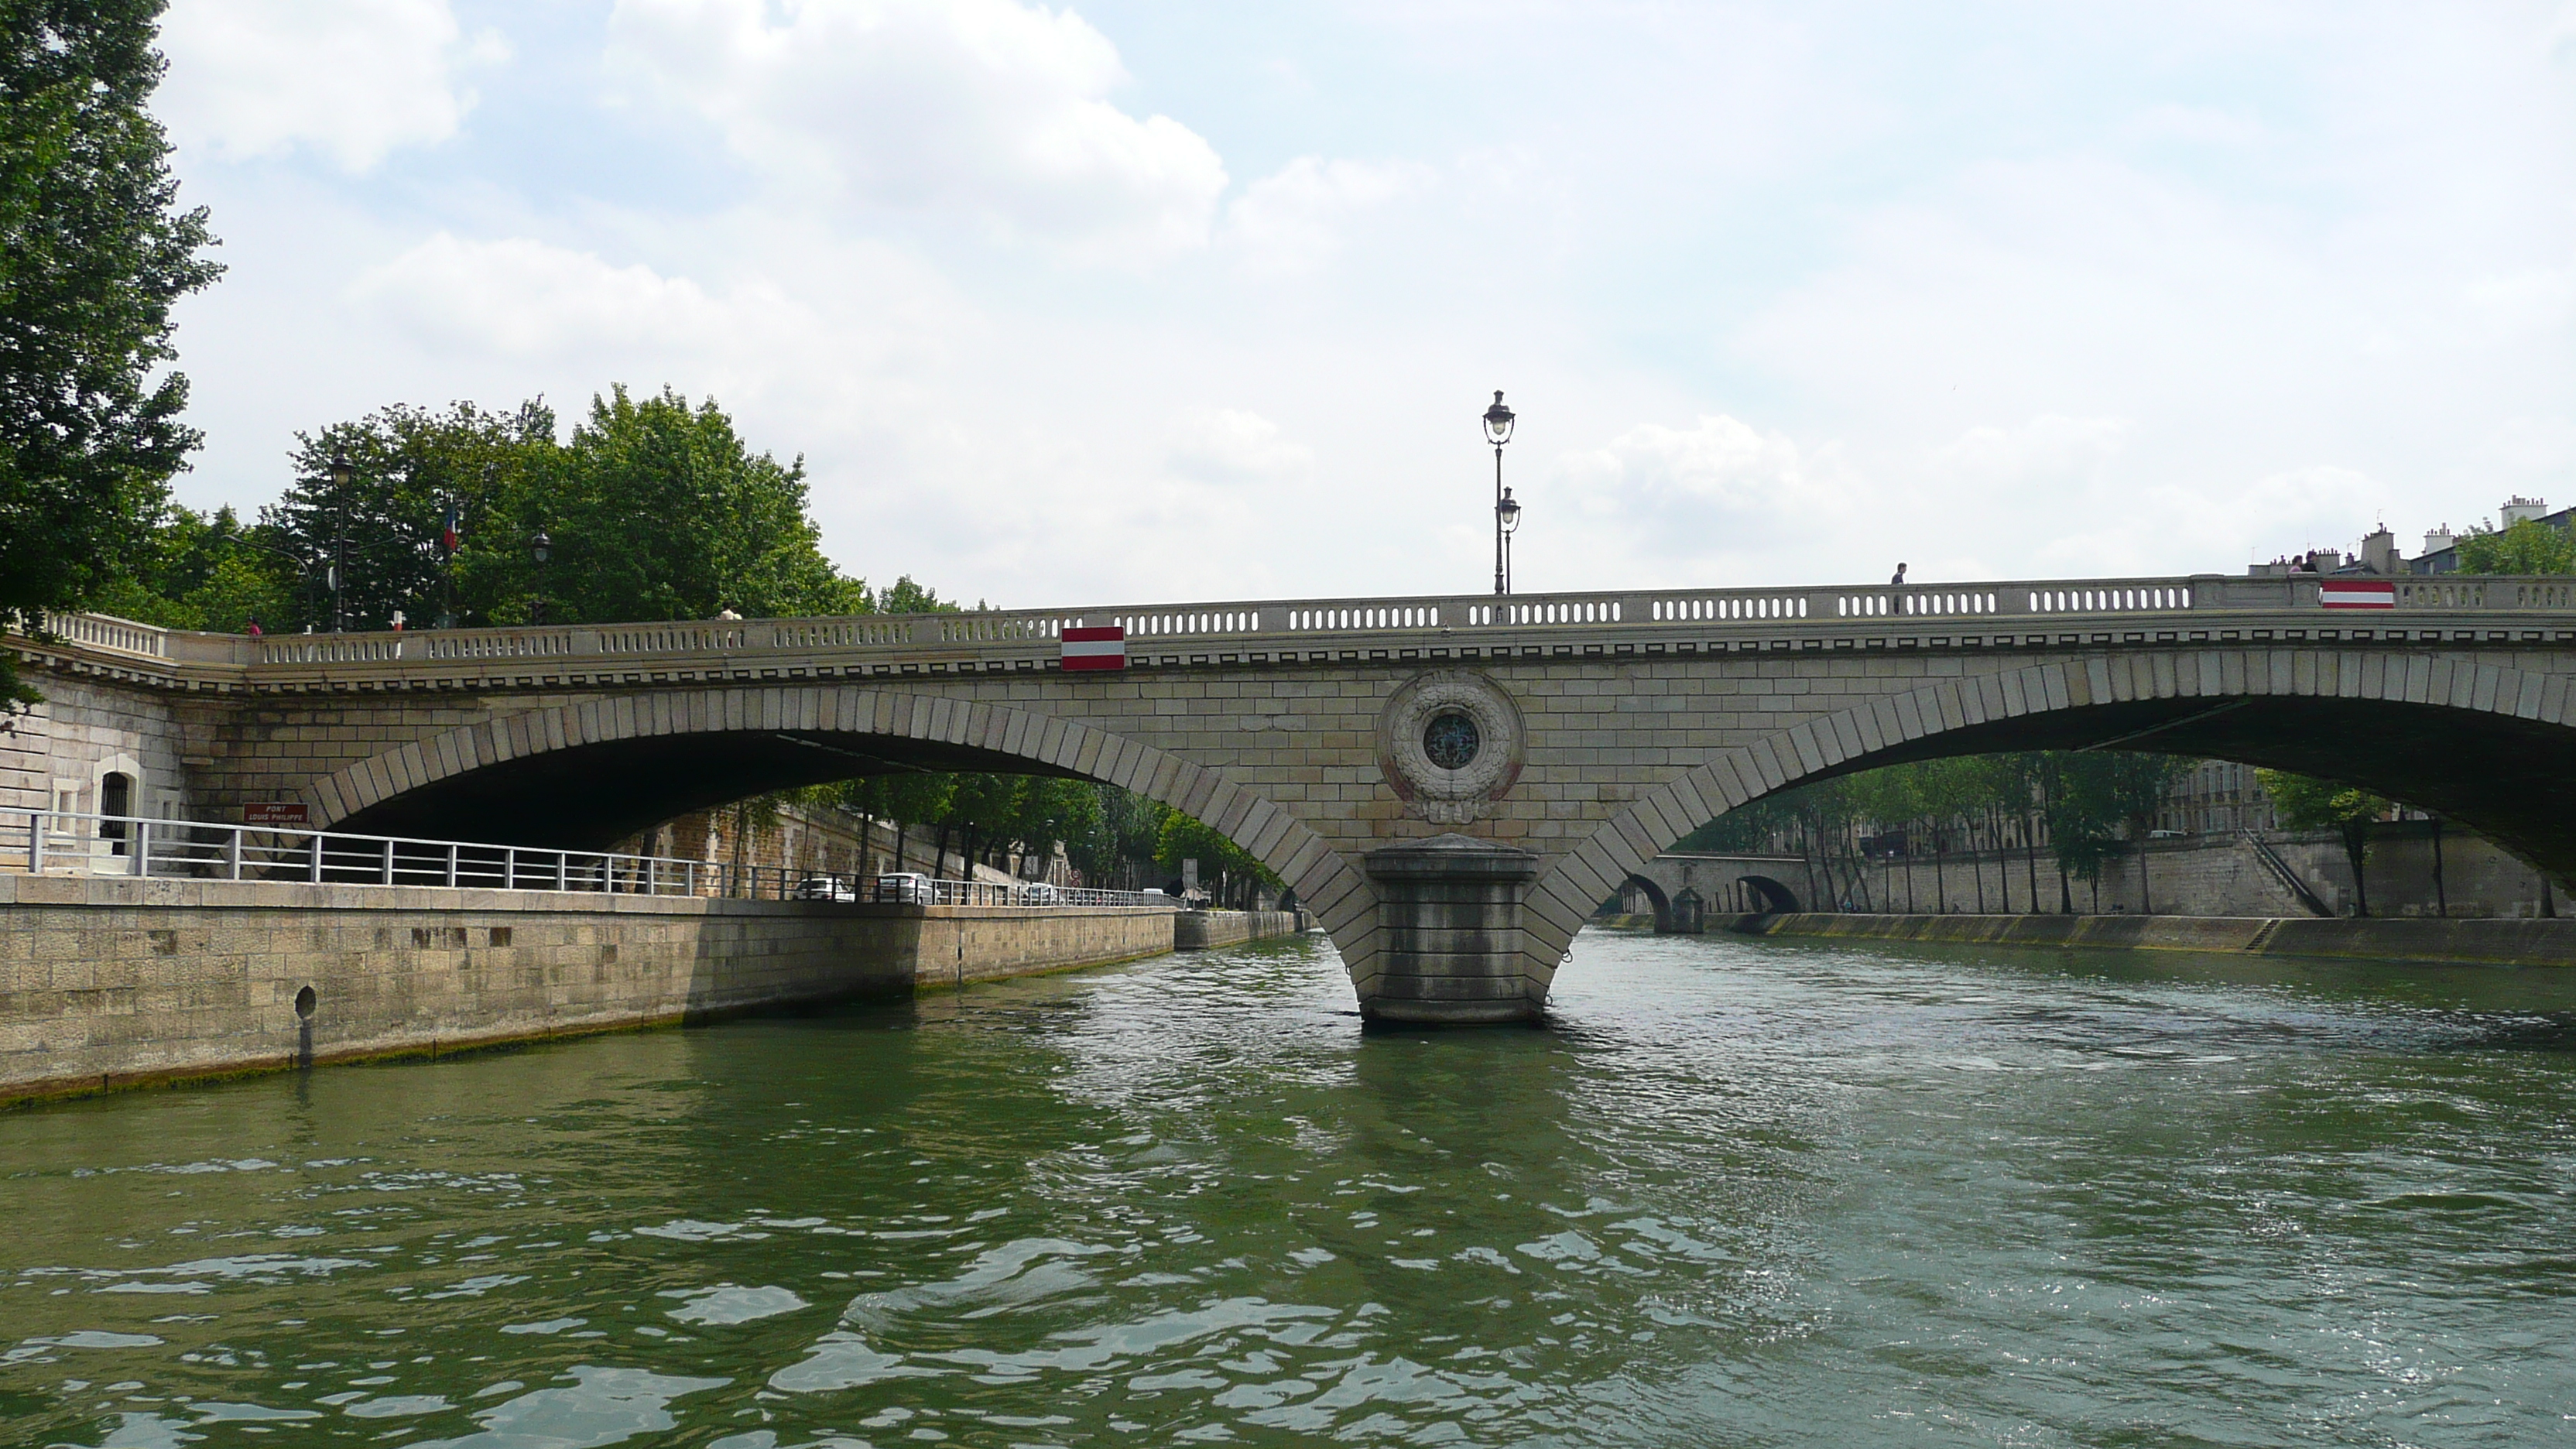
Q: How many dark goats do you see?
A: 0